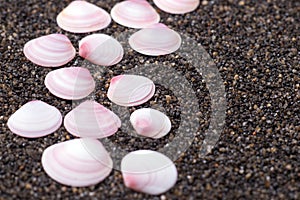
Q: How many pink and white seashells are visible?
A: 13